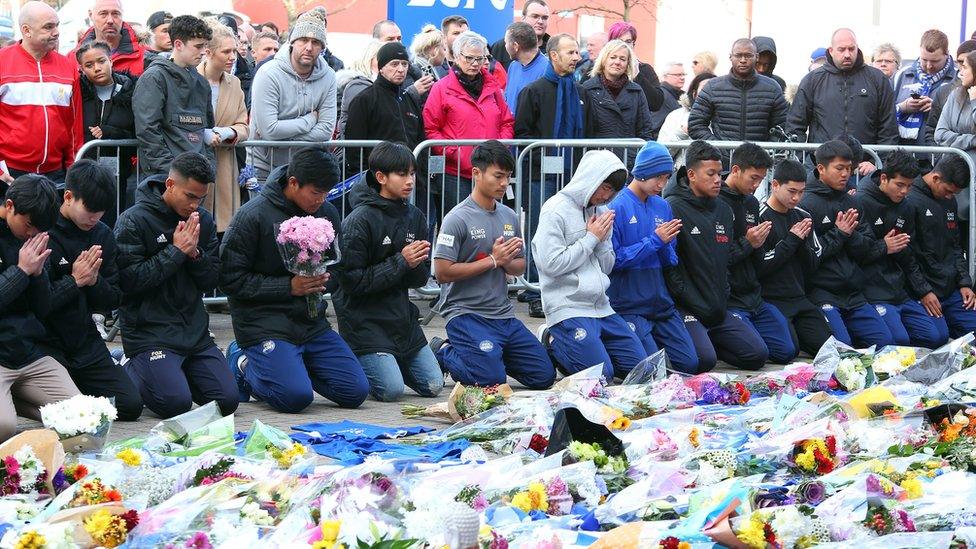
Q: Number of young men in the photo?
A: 14